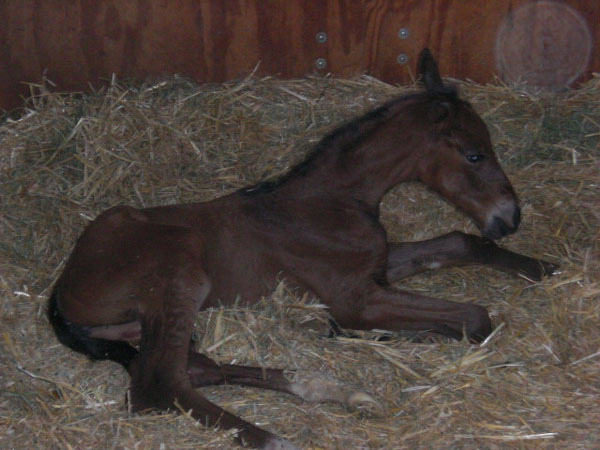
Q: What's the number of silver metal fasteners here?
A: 4